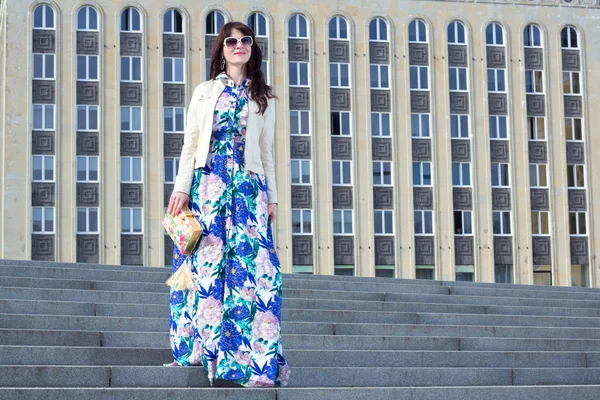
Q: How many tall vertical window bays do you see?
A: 14